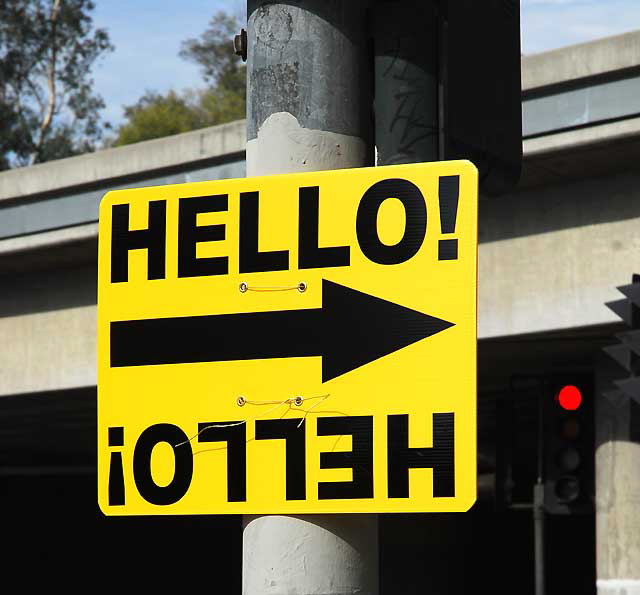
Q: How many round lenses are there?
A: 4